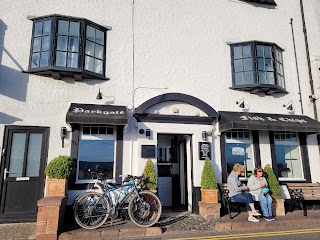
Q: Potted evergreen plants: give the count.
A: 4